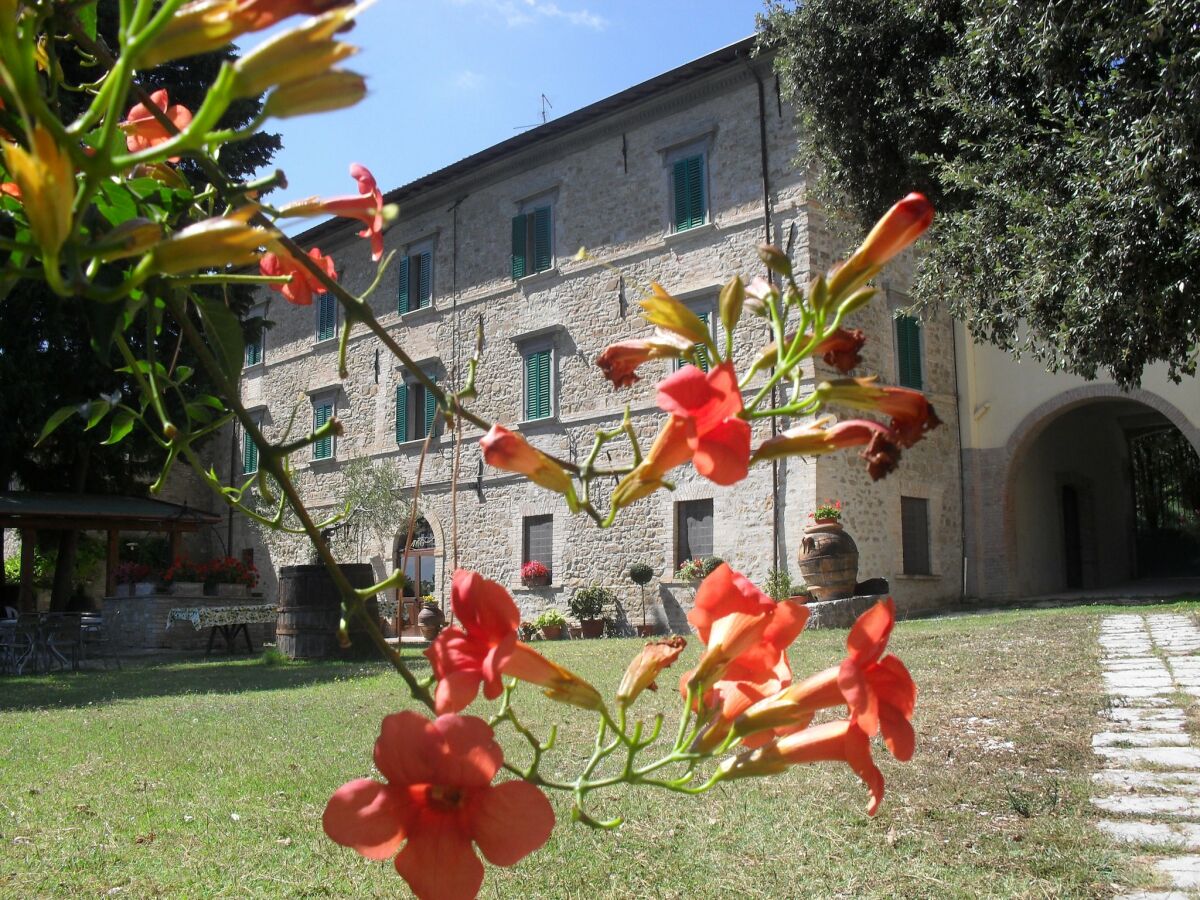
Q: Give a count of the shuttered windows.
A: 11